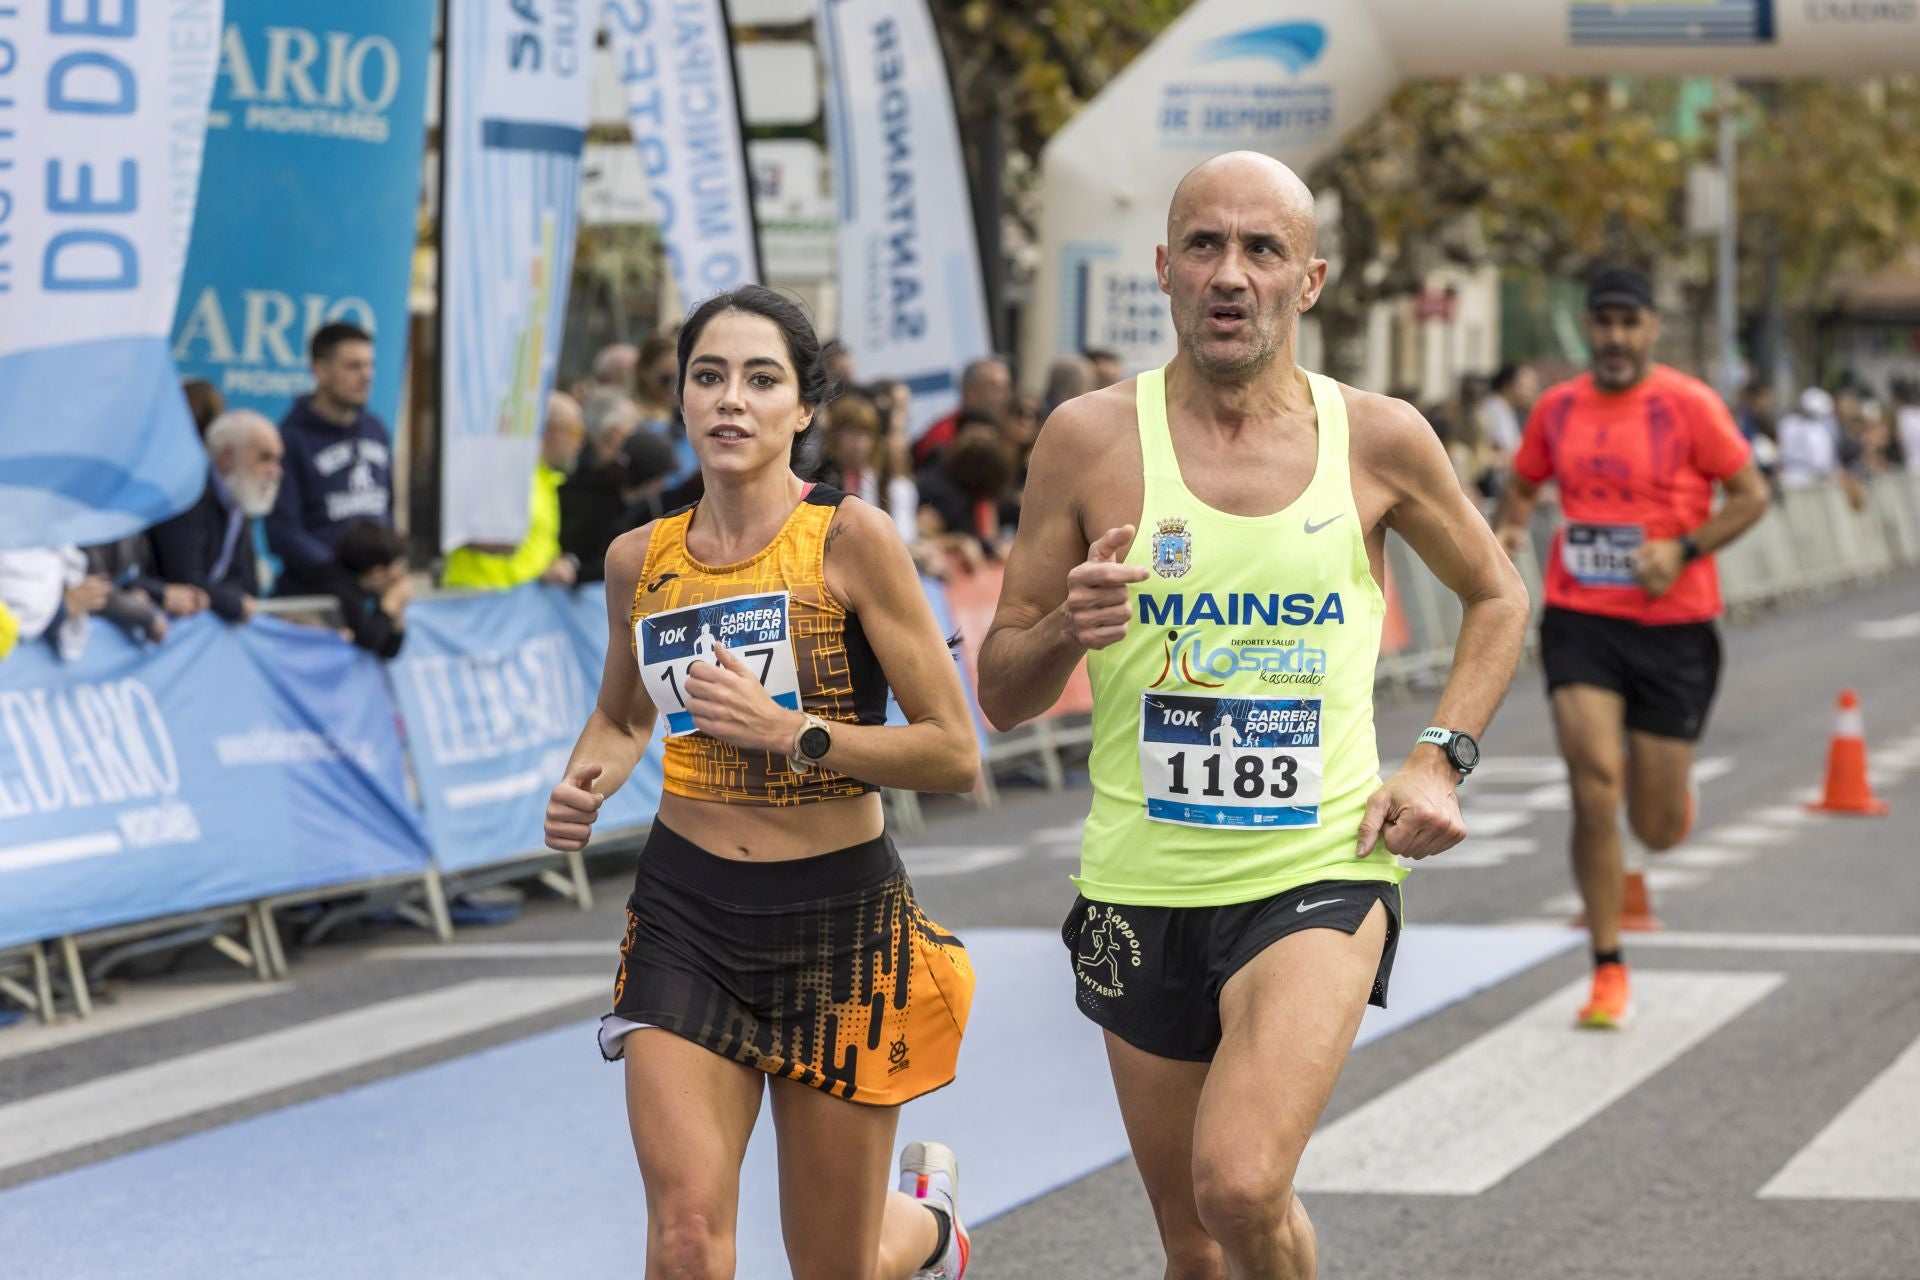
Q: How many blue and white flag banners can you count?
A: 5